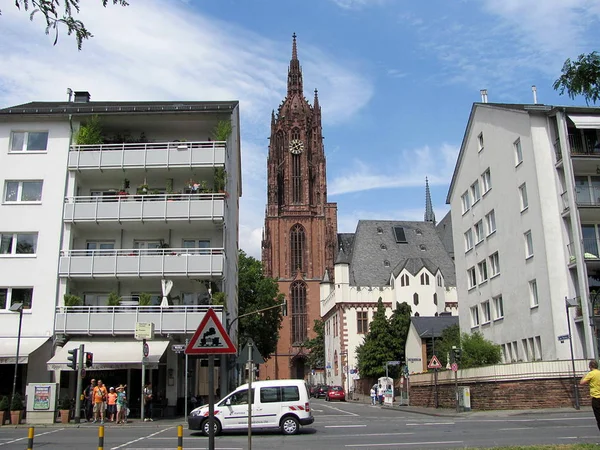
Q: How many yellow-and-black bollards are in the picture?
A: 3